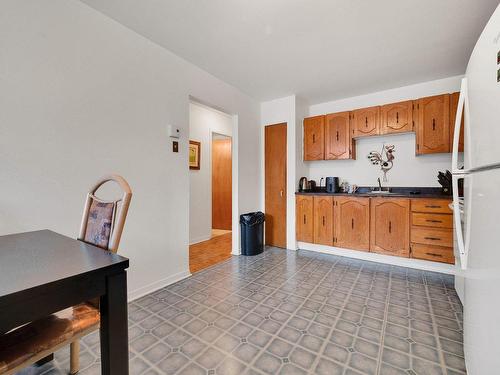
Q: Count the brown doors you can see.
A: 2